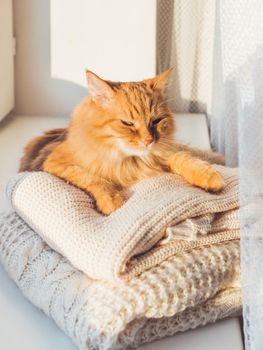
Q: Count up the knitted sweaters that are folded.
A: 2